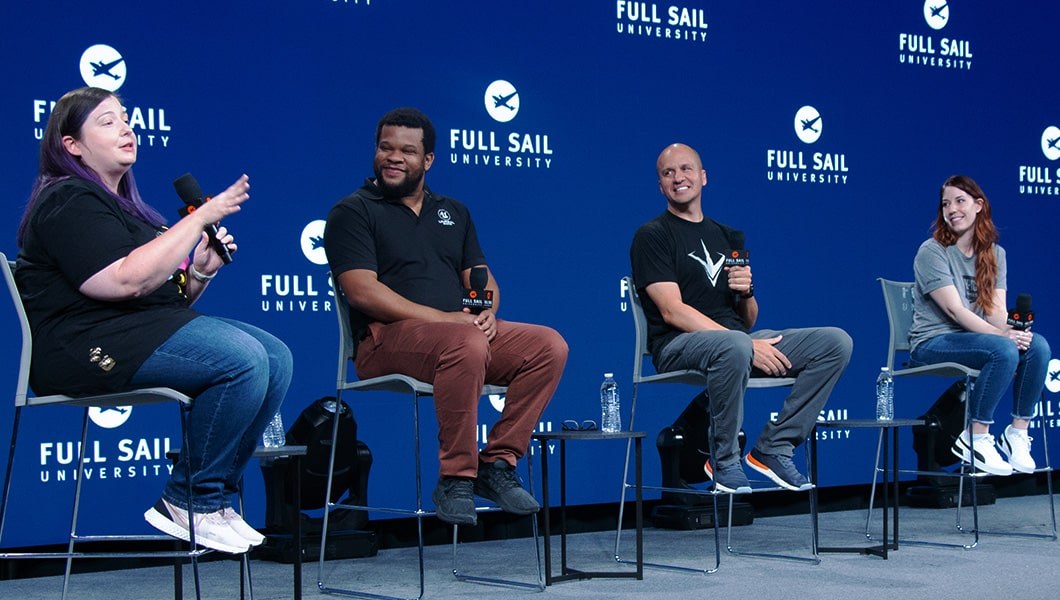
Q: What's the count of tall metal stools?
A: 4